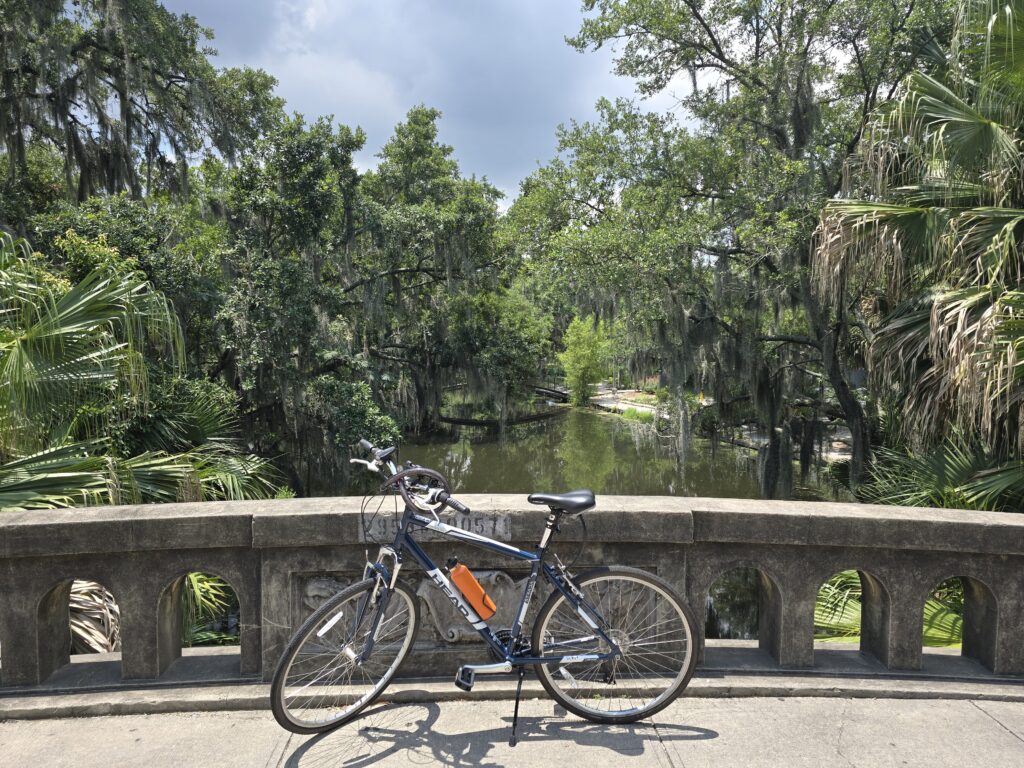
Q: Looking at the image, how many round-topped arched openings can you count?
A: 5